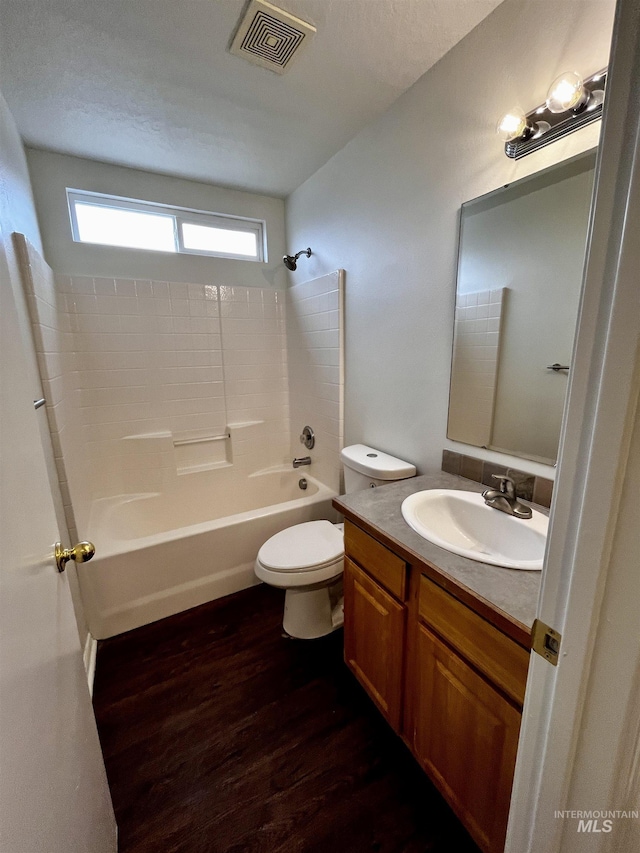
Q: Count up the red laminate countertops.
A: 0